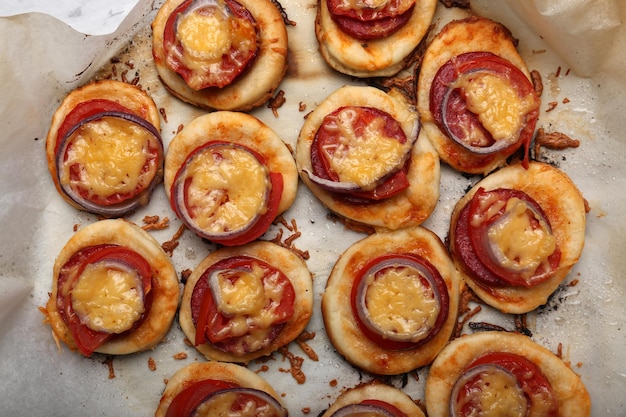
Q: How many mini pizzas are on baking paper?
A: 13